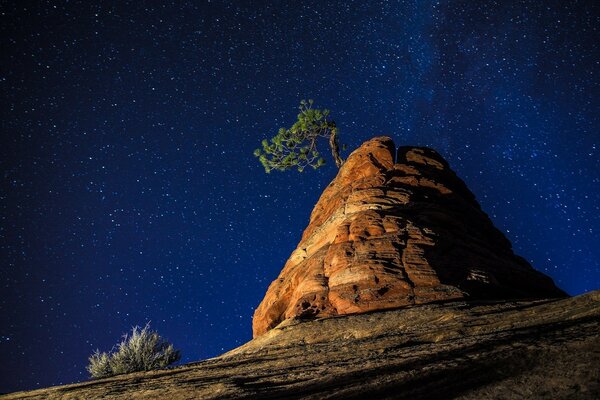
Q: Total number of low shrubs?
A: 1